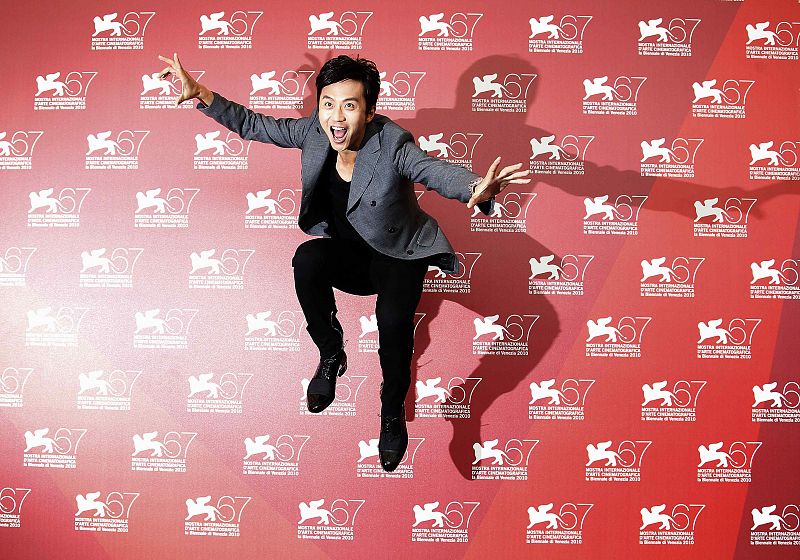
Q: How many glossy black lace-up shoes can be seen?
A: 2